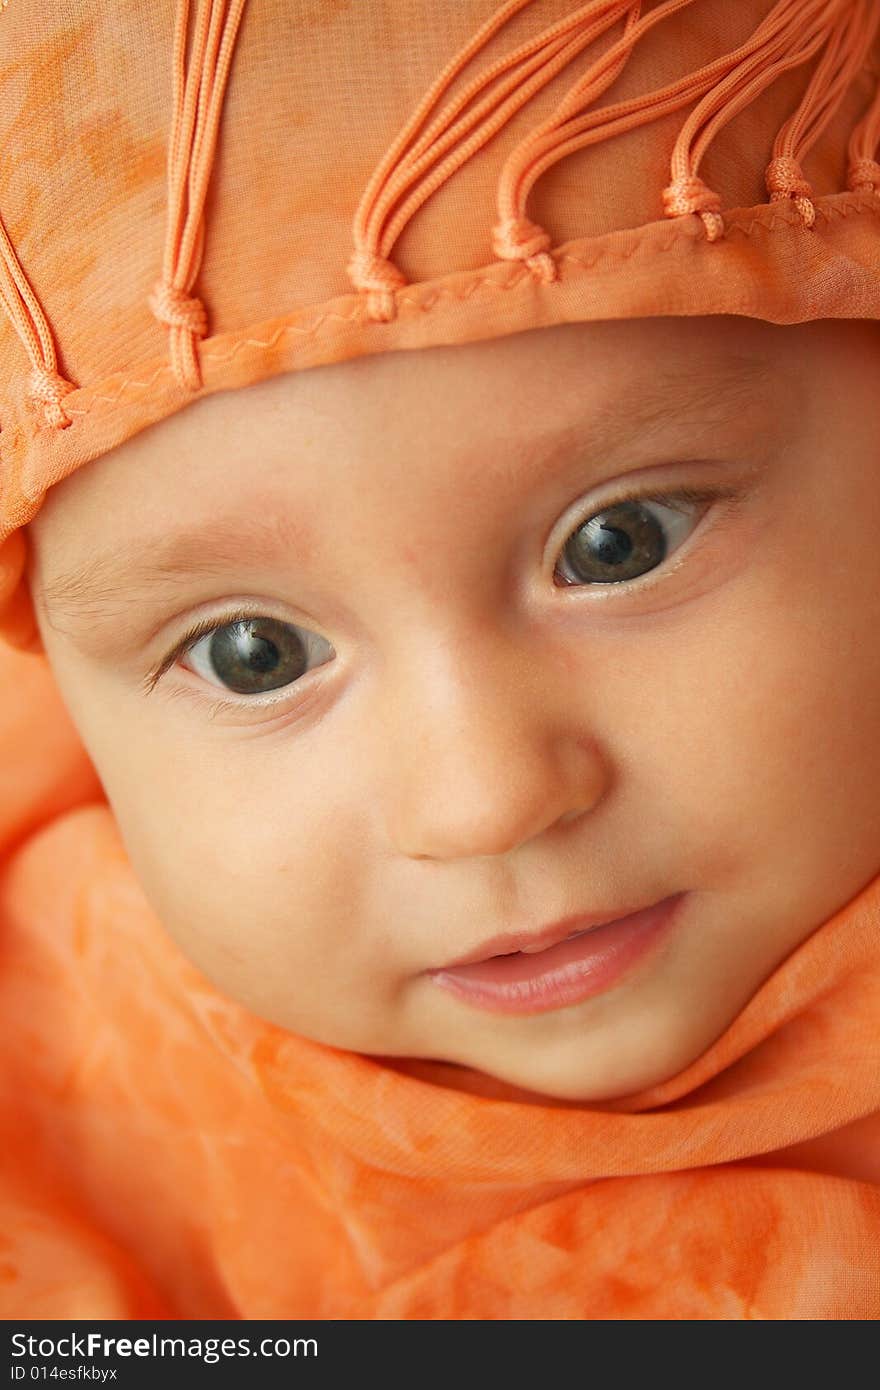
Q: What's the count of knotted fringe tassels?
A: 7